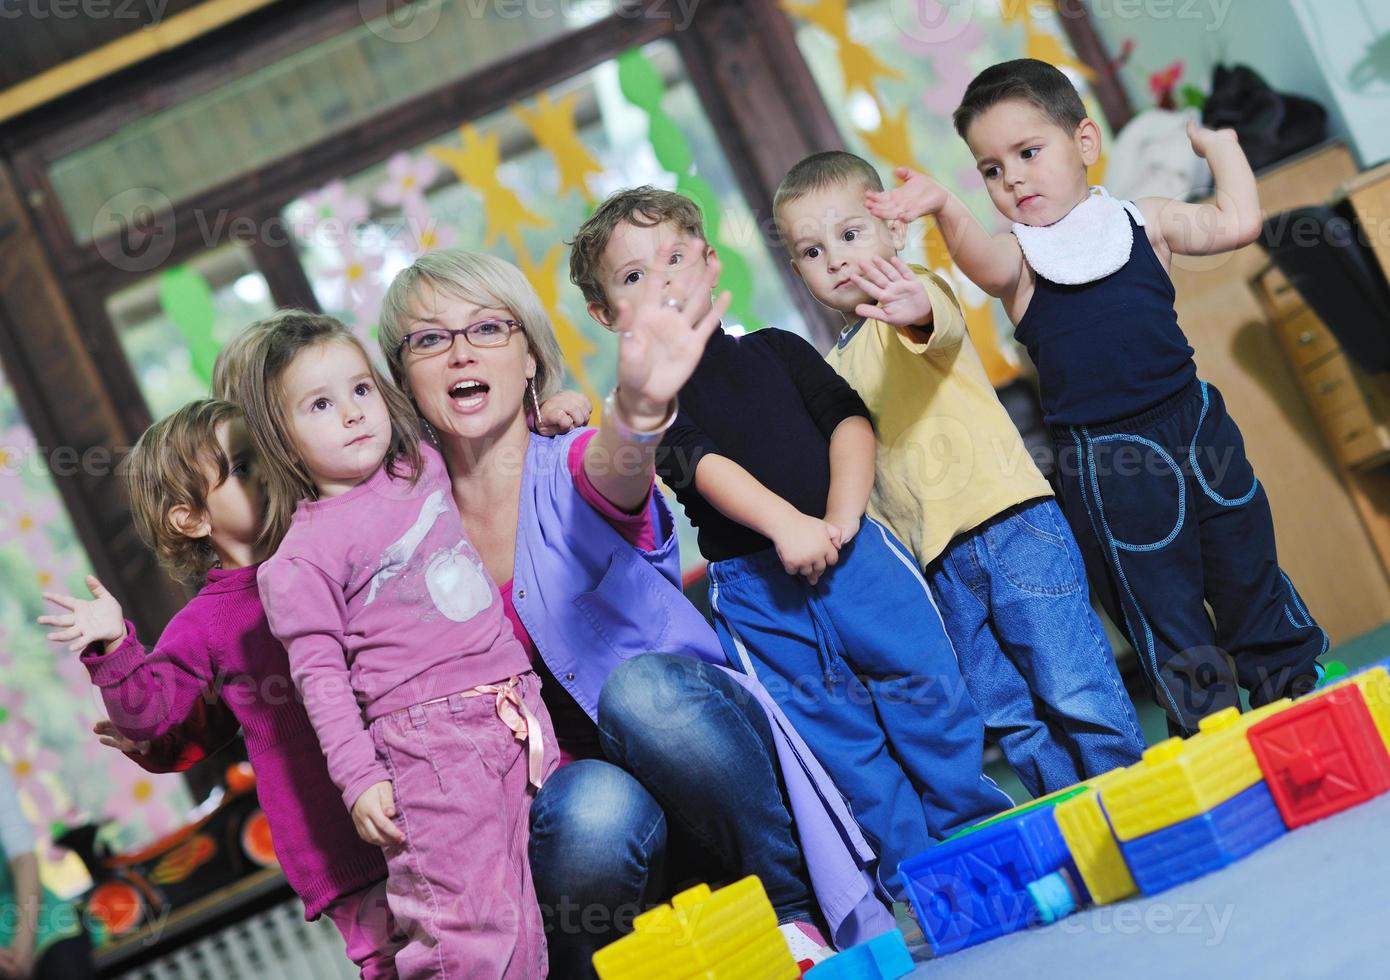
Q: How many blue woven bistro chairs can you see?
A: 0